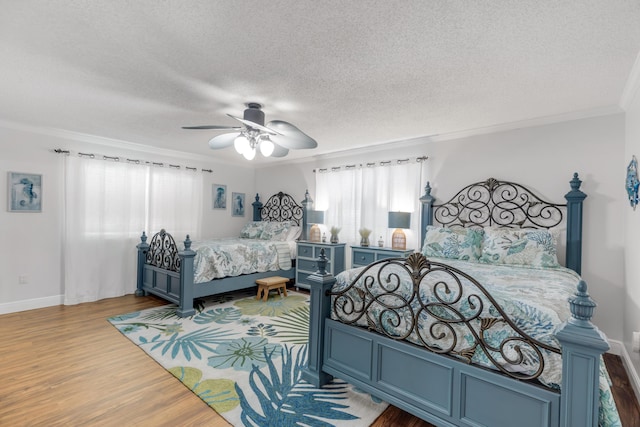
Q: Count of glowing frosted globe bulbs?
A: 3